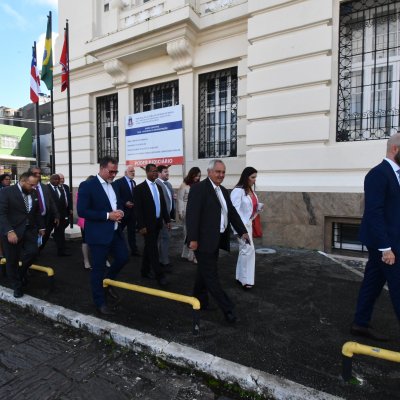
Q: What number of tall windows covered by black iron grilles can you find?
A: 4